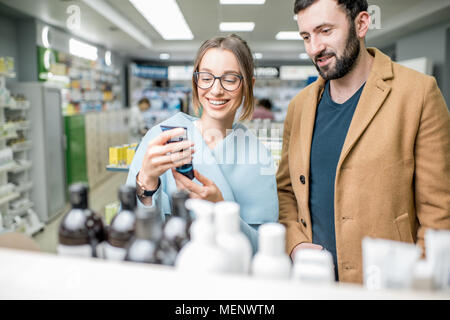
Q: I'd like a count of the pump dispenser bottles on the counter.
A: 1